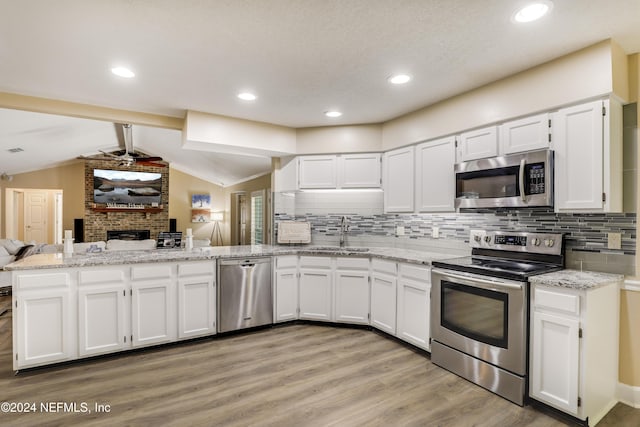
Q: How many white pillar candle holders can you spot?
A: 2